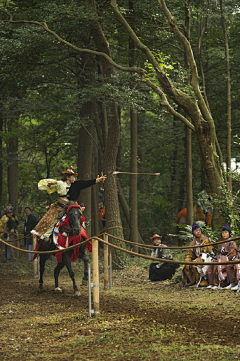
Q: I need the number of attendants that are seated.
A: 3